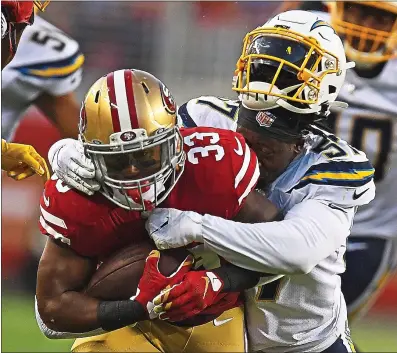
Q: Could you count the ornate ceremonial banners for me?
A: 0